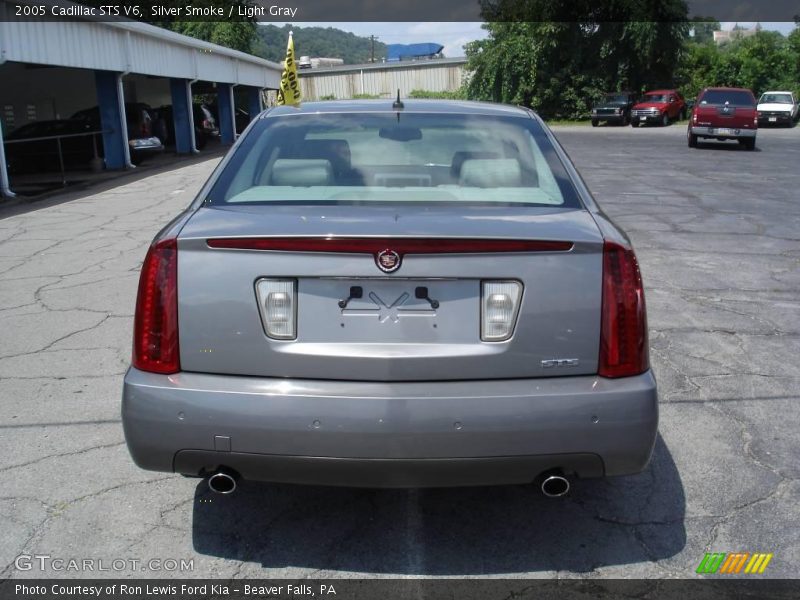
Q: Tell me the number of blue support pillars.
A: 4